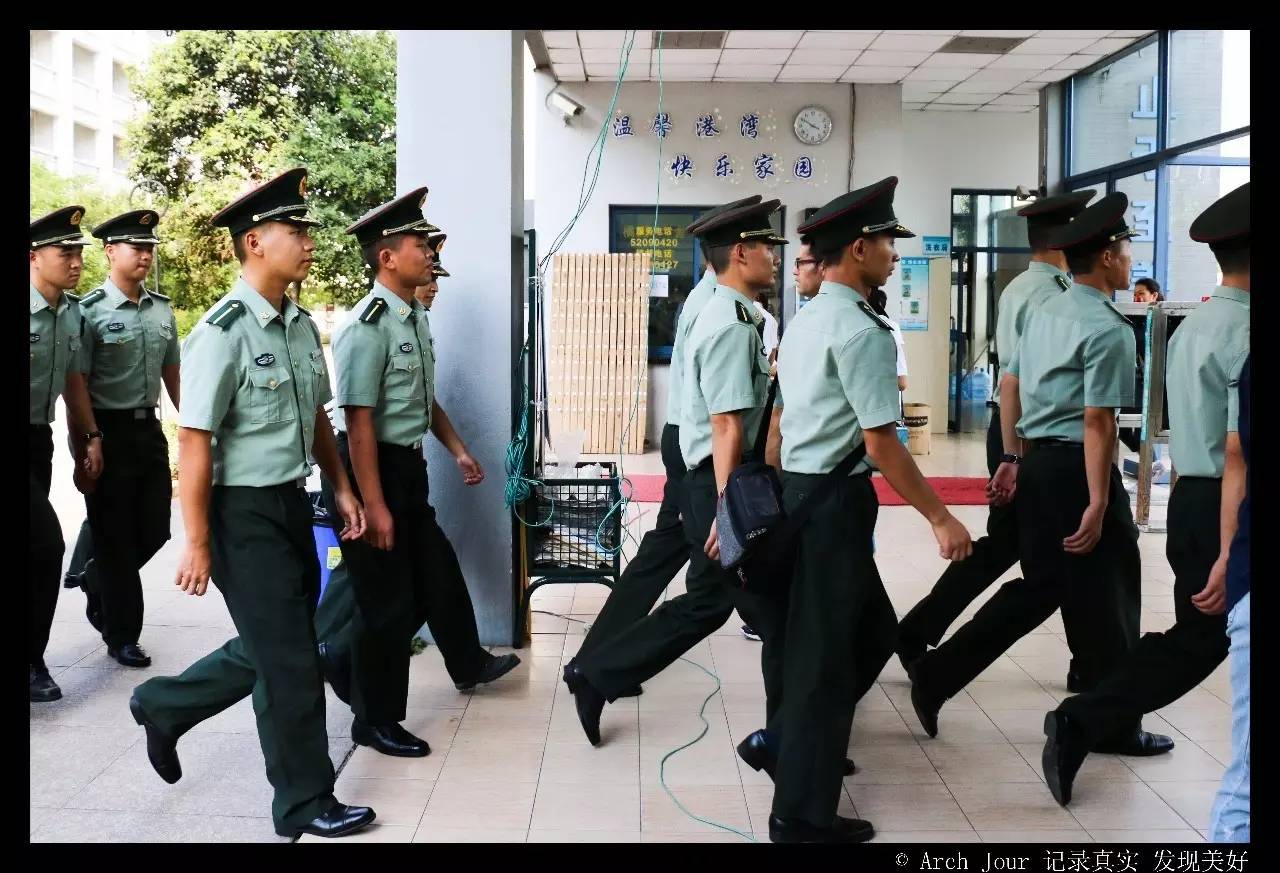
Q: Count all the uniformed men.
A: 11